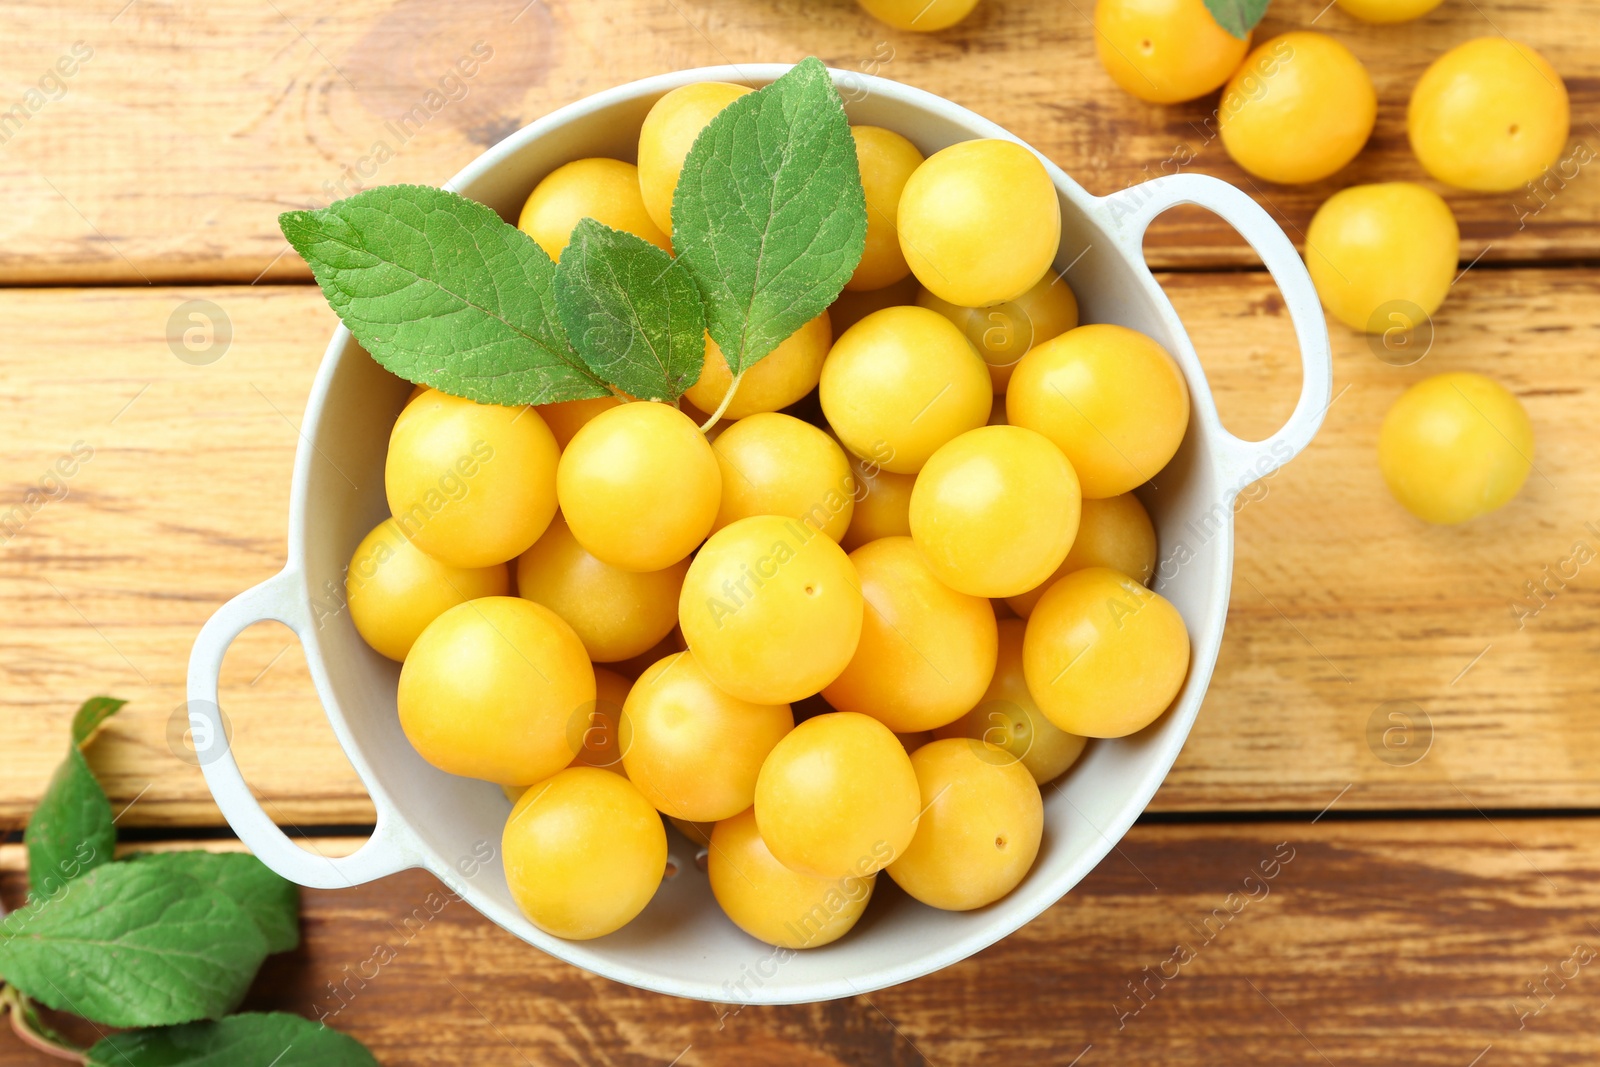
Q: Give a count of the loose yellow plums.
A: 7